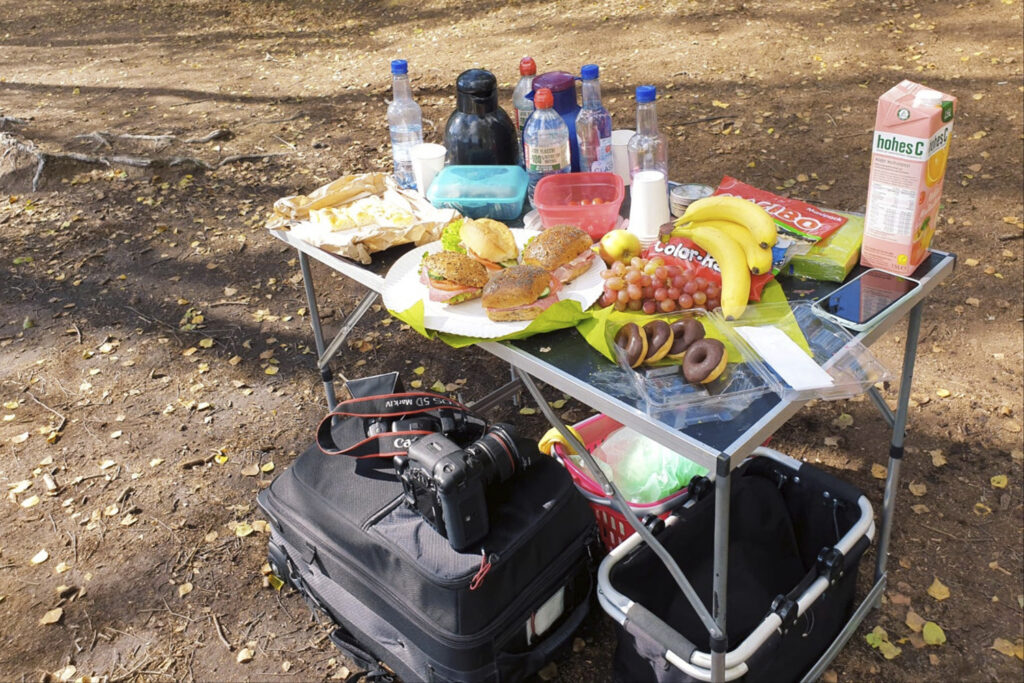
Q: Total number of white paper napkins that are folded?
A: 1